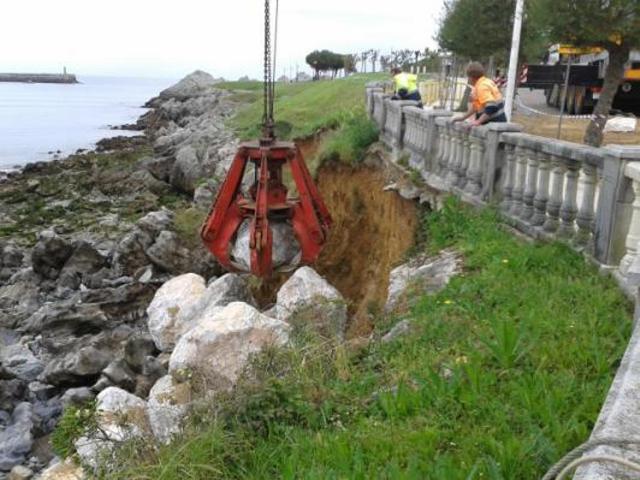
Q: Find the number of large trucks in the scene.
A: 1